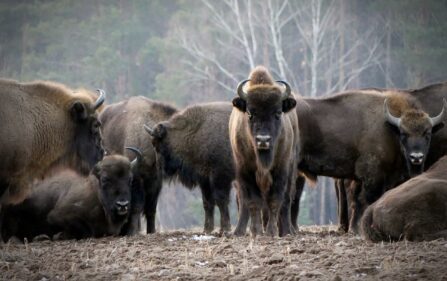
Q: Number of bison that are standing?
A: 6